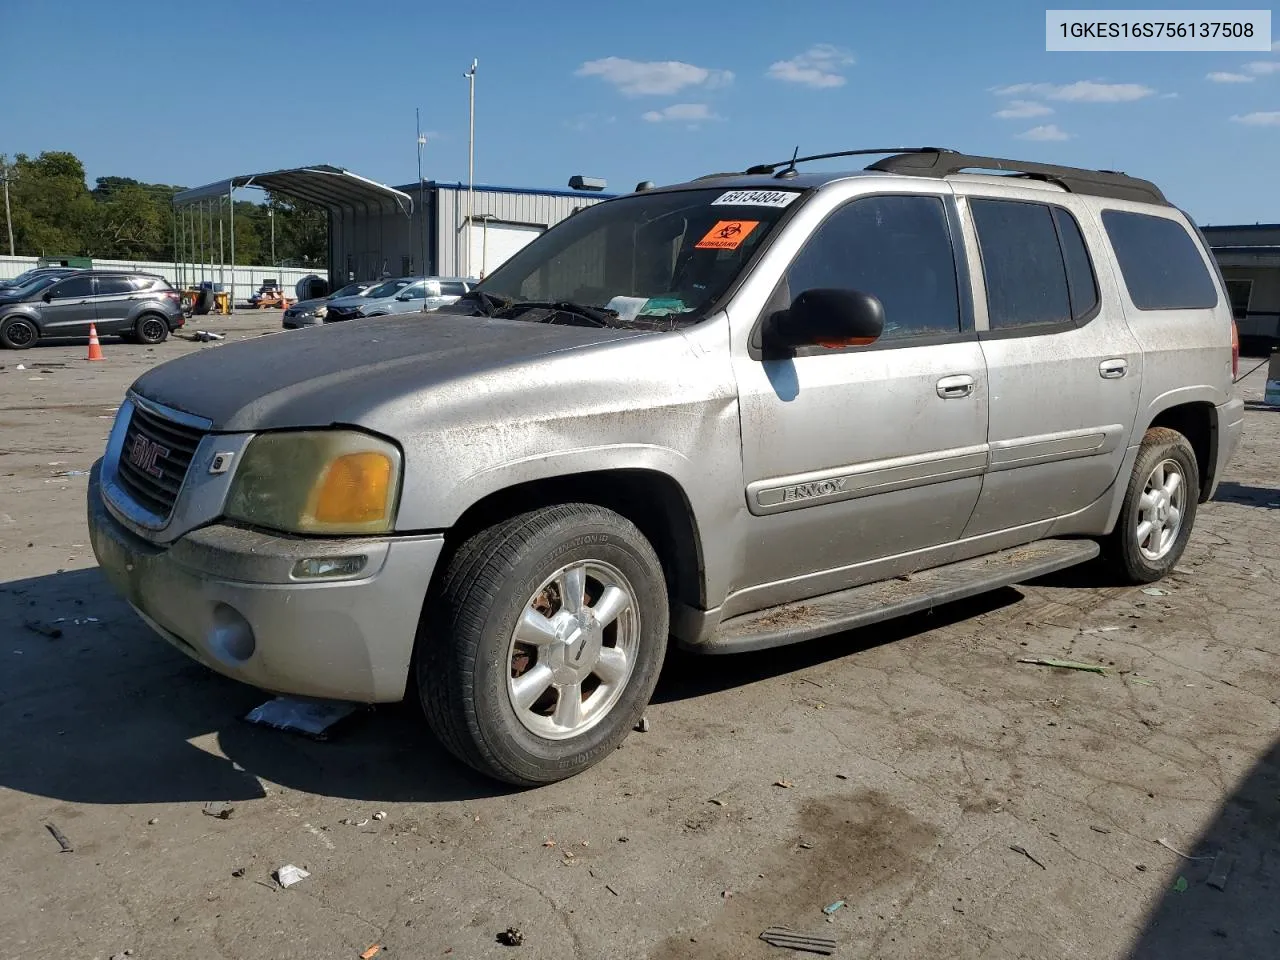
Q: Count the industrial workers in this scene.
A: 0